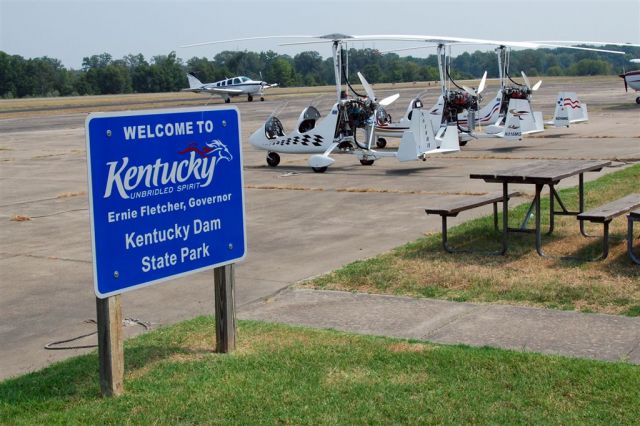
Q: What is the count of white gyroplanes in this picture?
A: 3